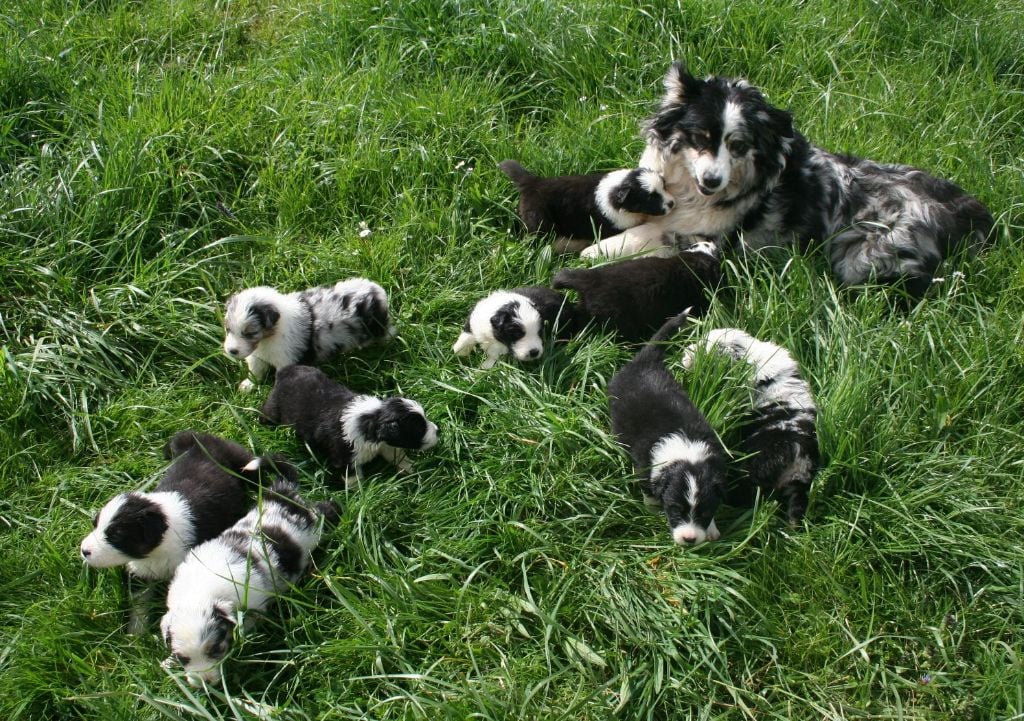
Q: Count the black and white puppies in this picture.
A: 9